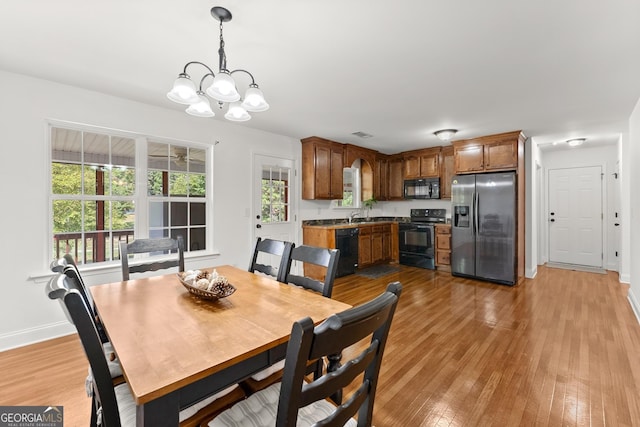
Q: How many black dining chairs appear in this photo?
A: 6